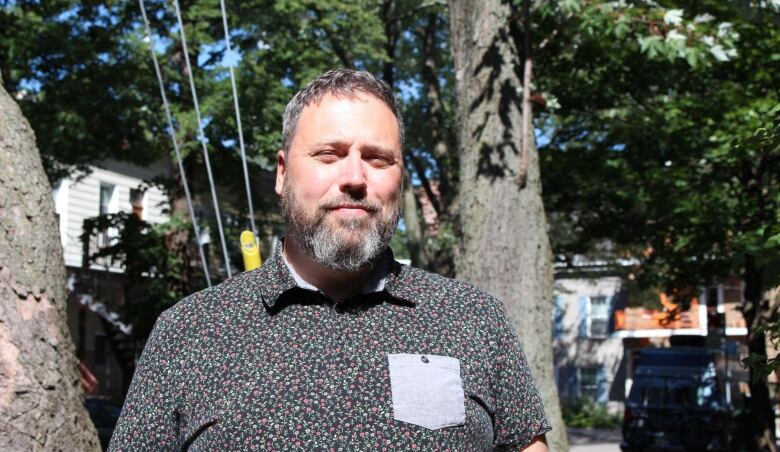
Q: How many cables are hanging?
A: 3